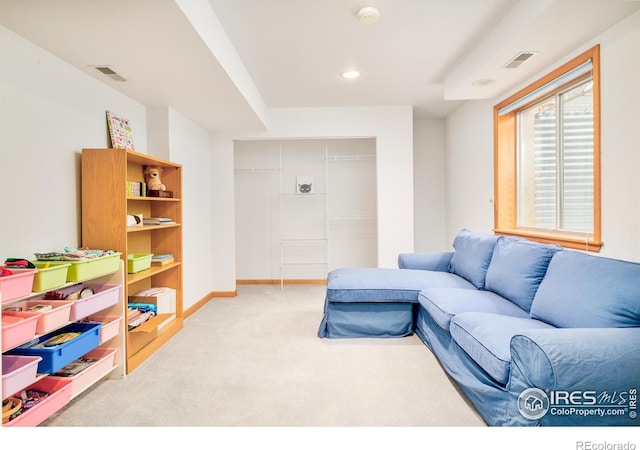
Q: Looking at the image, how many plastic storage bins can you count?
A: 12